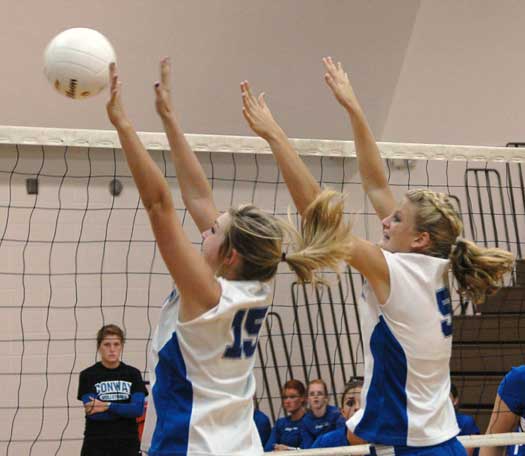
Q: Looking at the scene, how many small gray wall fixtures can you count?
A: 2